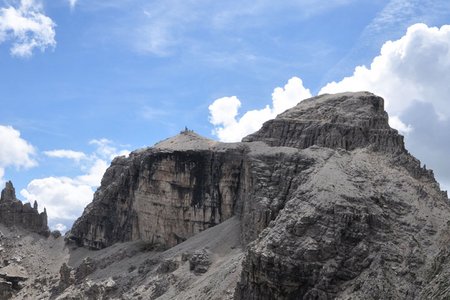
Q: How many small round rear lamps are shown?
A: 0